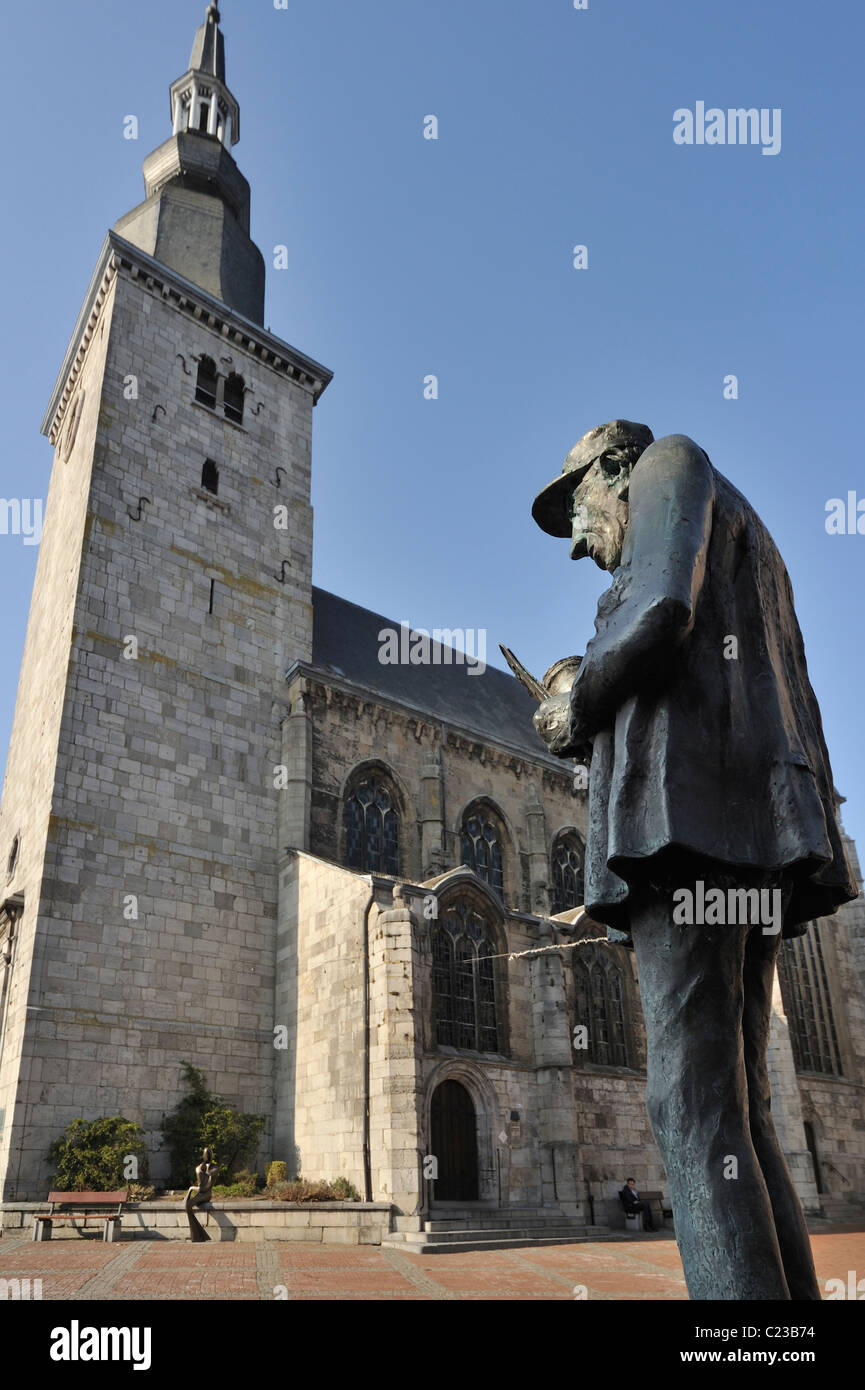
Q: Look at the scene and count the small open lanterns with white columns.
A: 1